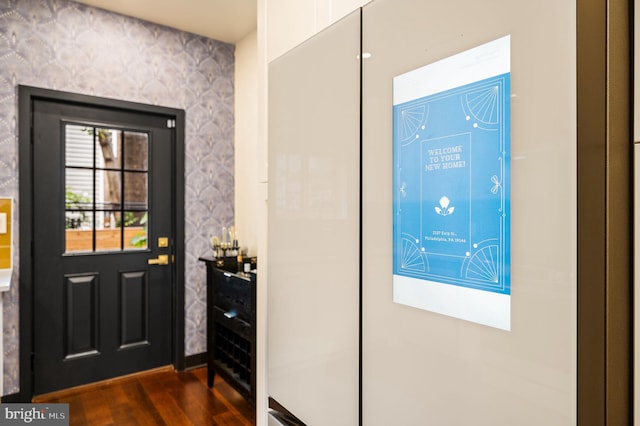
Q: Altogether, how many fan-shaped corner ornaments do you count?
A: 4